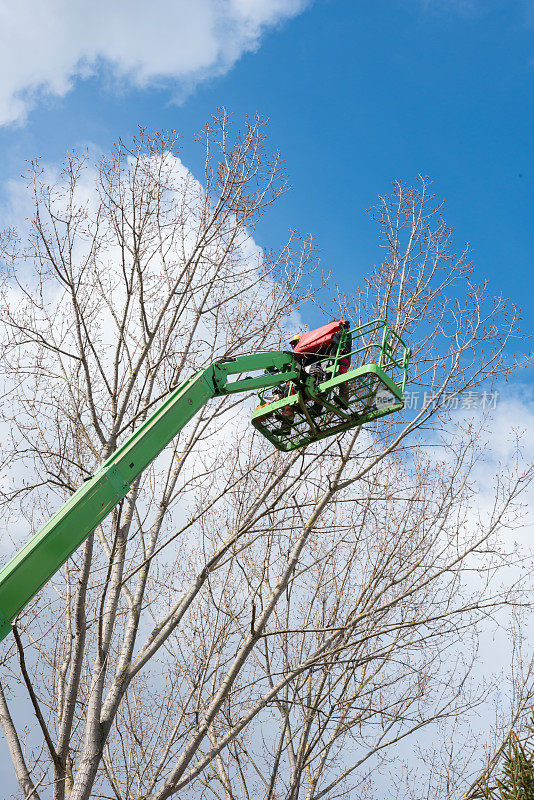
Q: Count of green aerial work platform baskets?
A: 1